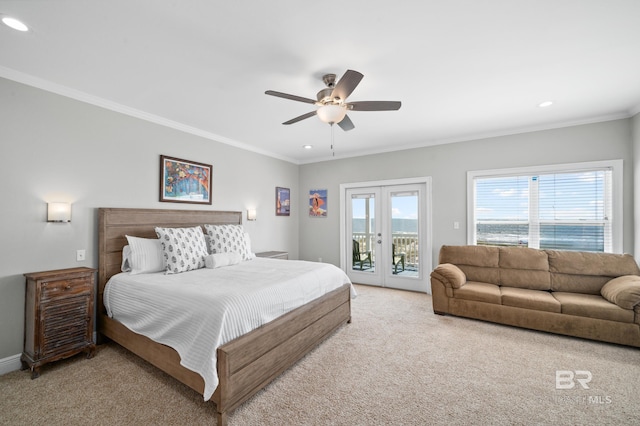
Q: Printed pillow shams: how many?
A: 2